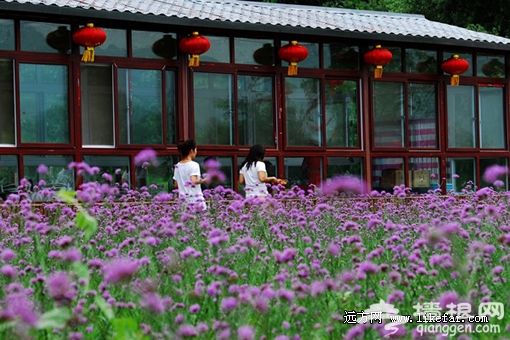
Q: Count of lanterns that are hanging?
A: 5